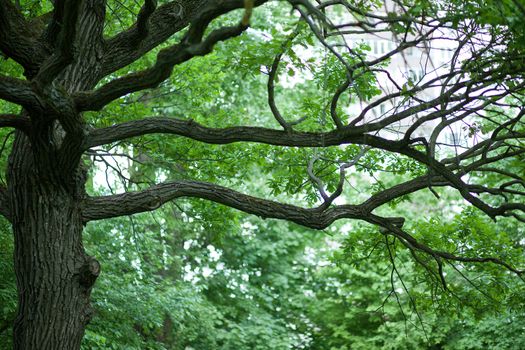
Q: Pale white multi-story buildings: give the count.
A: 1